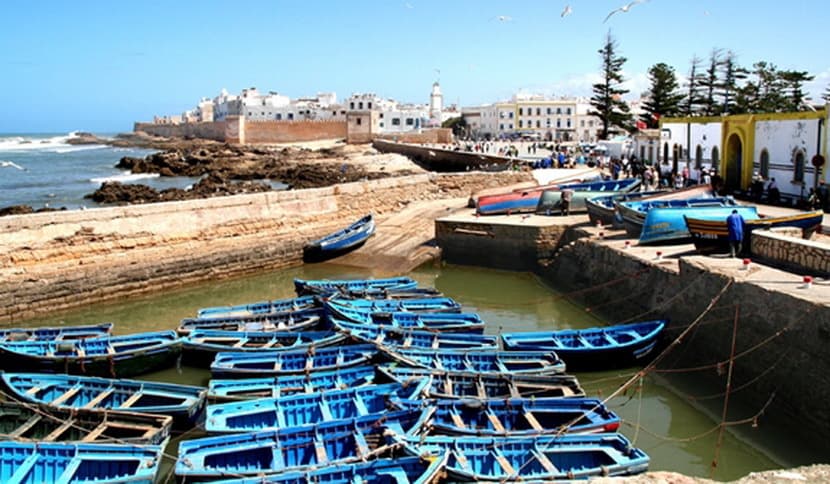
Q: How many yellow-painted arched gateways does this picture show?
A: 1